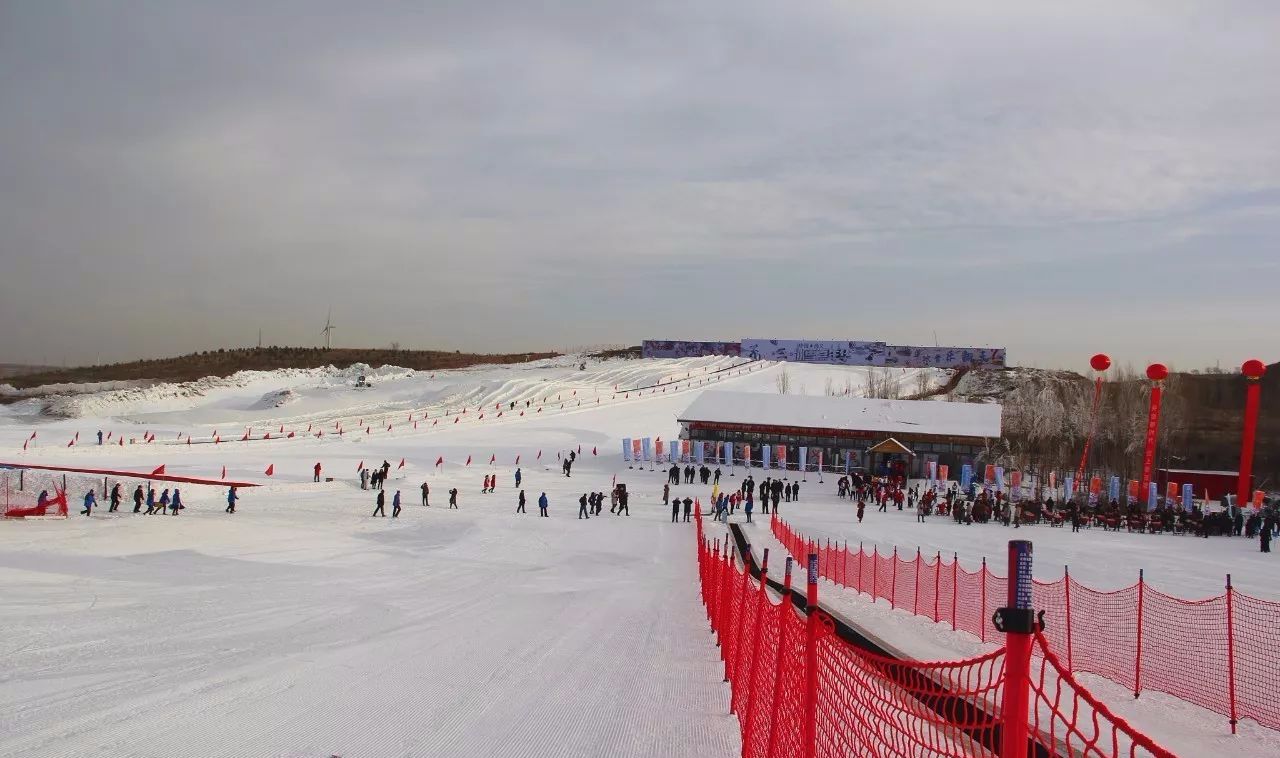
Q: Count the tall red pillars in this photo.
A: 3